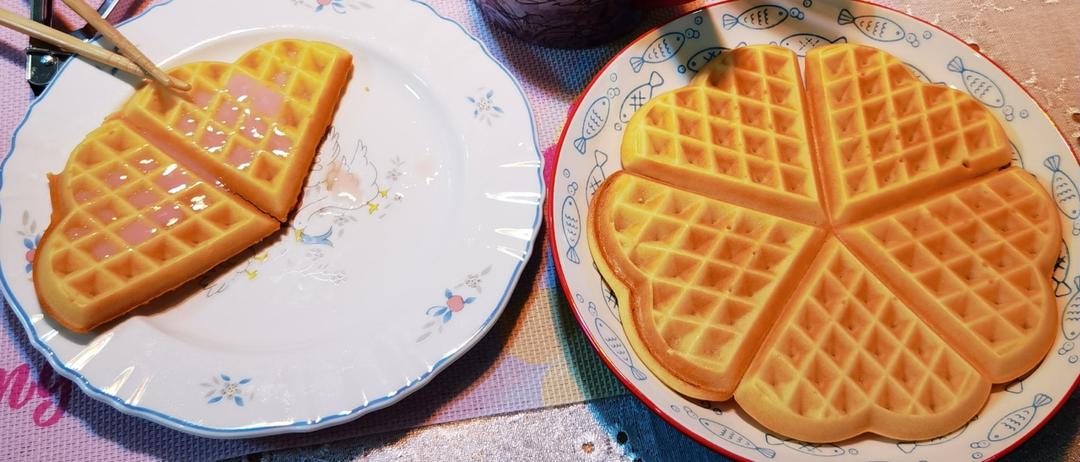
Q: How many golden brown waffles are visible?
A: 7